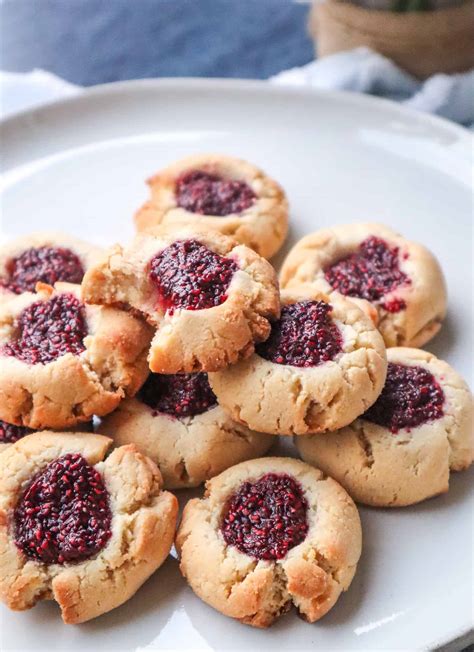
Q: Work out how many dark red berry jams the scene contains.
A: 11